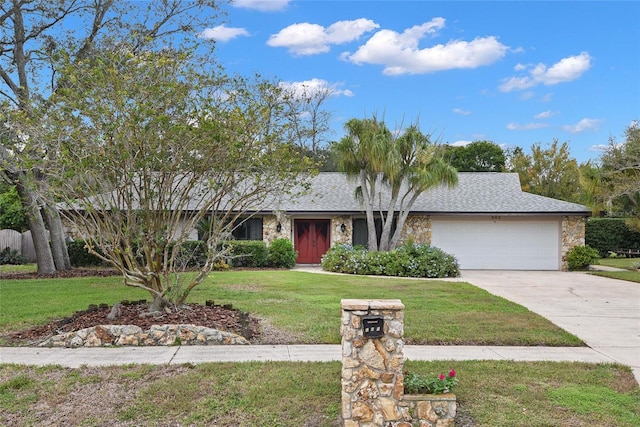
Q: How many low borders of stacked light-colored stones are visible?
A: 1